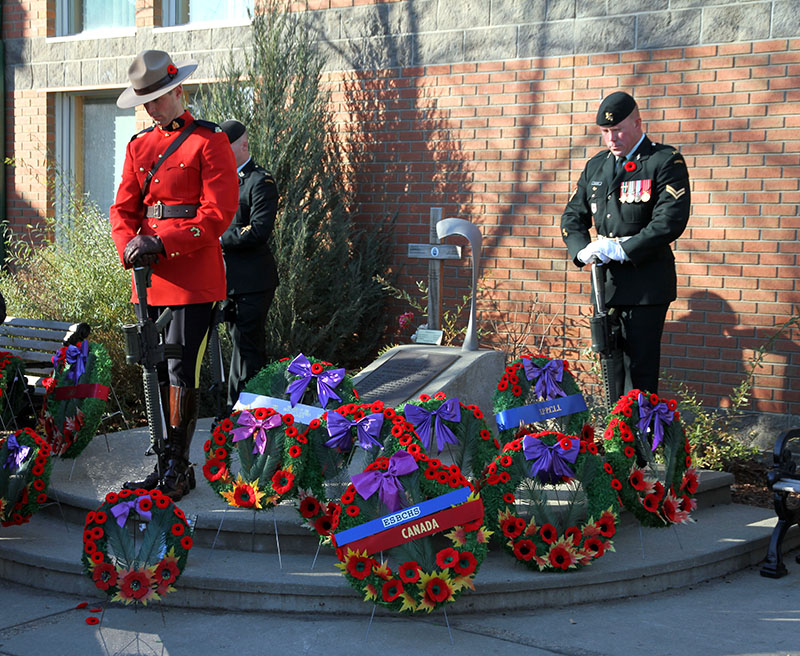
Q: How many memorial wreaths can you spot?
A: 12